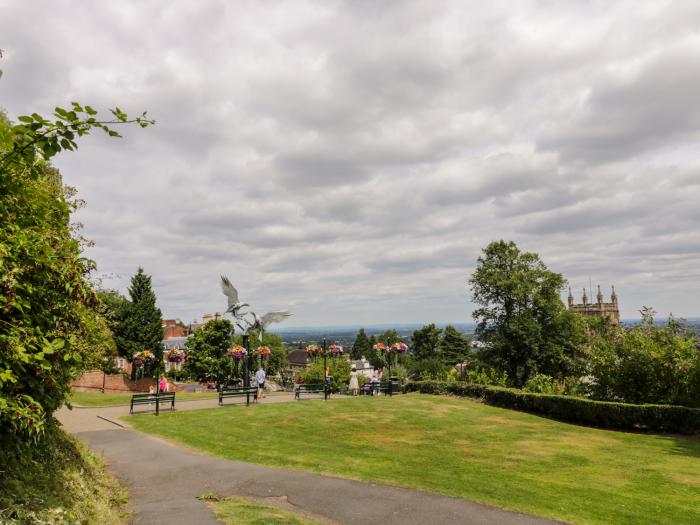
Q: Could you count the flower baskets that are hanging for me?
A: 8